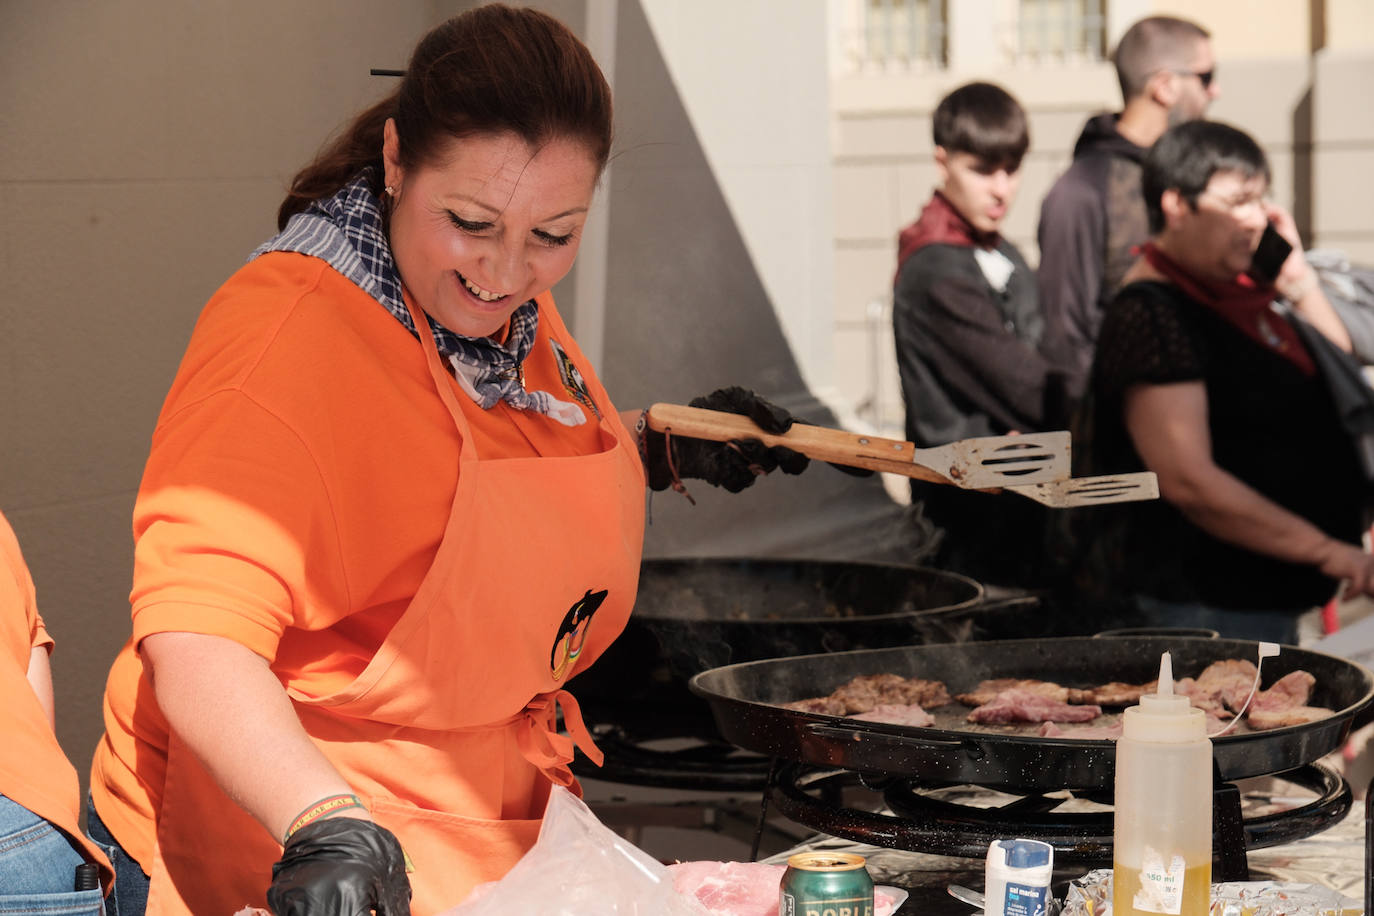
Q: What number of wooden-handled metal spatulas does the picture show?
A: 2